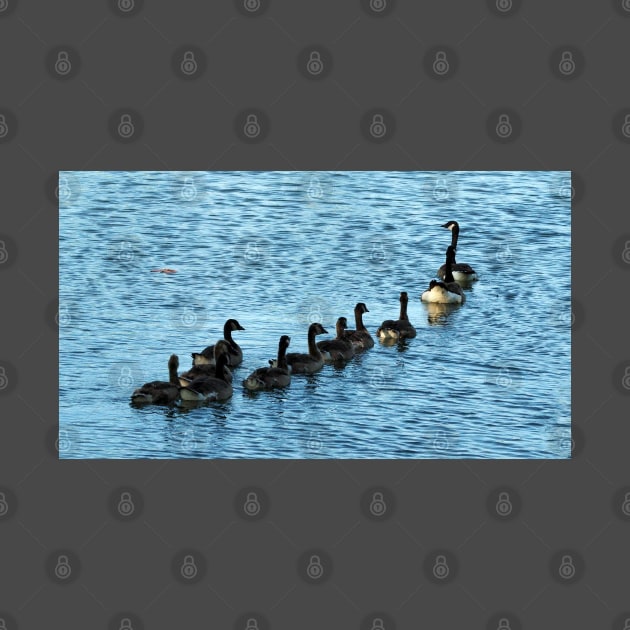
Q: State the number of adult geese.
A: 2